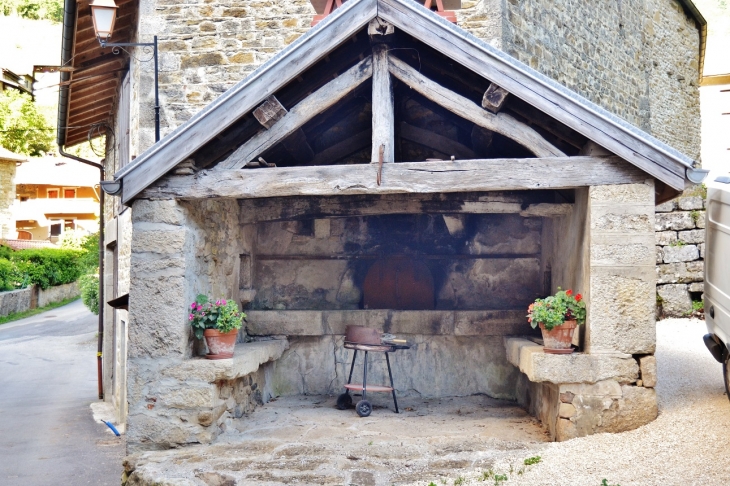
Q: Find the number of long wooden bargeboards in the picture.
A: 2